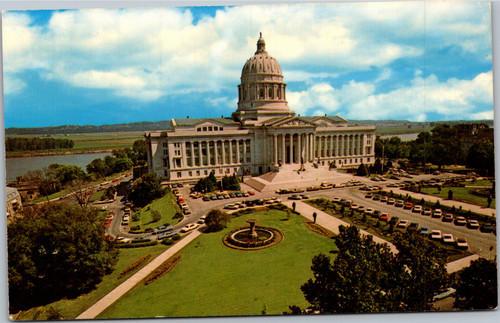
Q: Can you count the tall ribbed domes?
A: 1